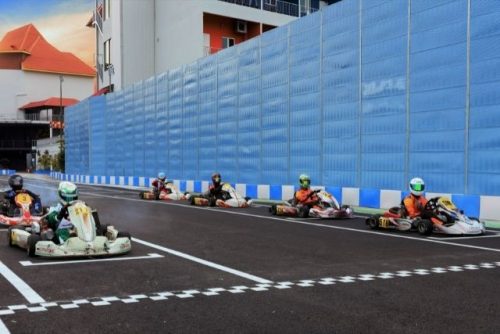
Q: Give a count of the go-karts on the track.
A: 6